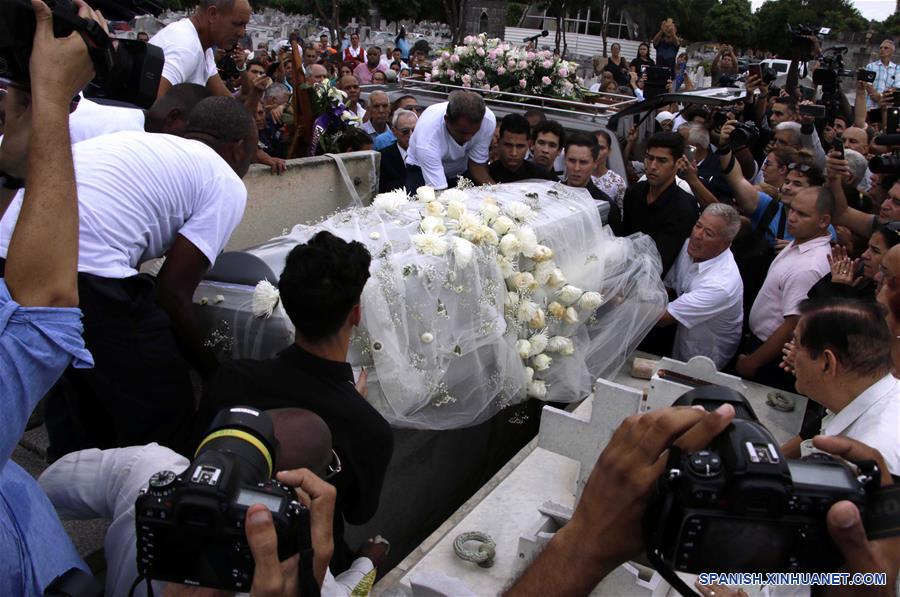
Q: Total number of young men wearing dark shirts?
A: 5